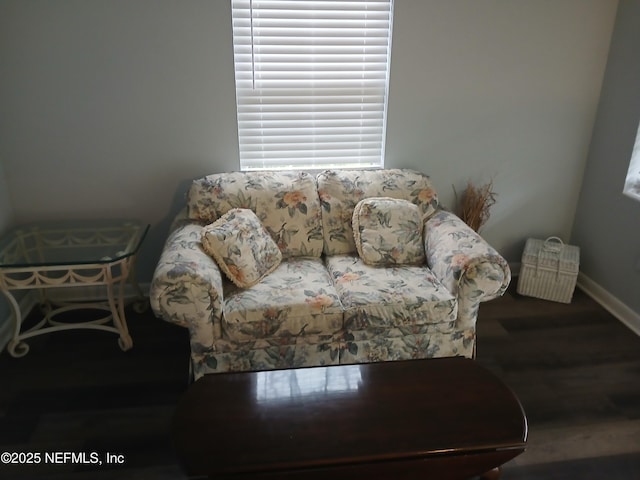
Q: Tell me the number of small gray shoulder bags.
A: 0